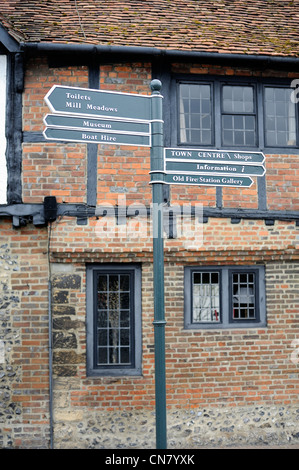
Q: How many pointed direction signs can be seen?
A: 6